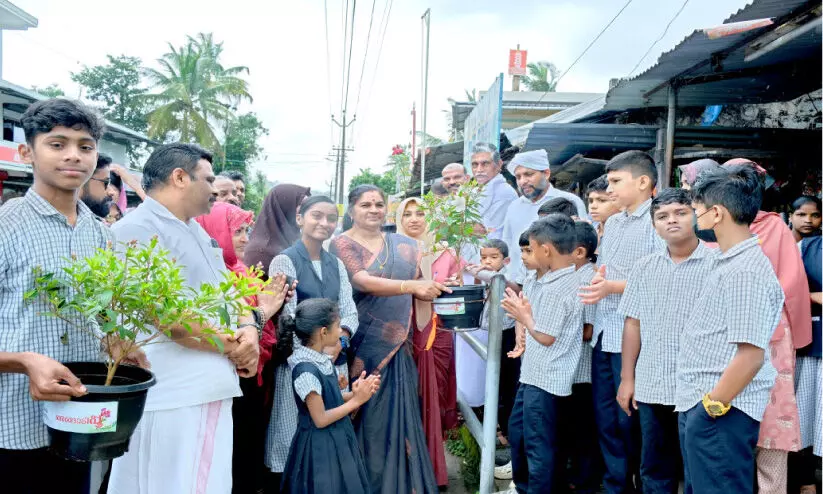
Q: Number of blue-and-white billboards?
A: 1